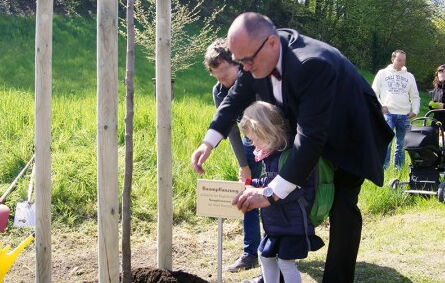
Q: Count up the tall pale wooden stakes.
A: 3